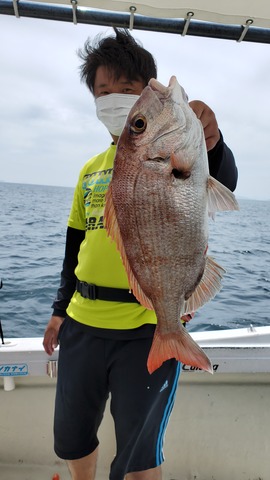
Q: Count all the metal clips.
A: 5